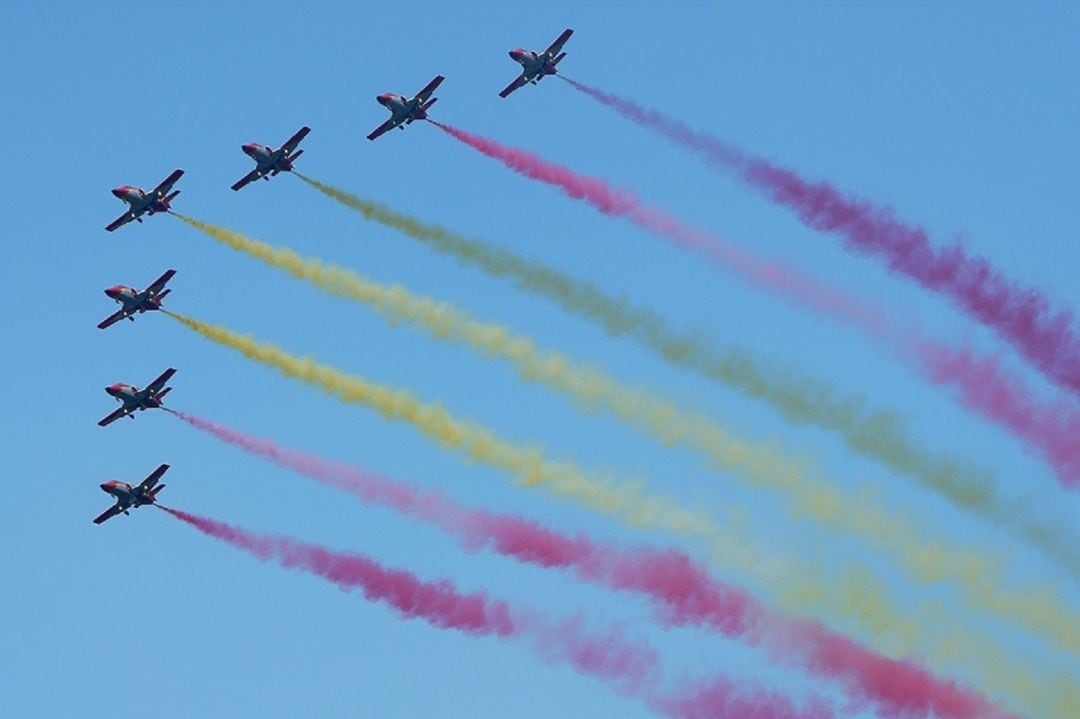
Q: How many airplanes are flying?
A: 7